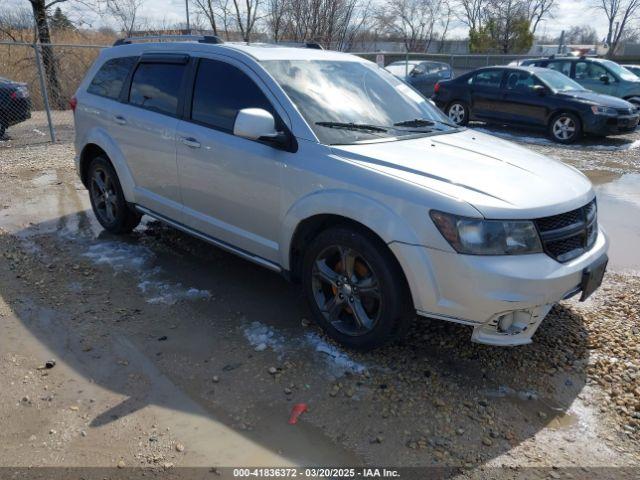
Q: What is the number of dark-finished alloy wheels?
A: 2